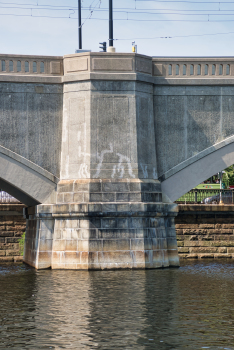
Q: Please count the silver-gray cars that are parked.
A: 1